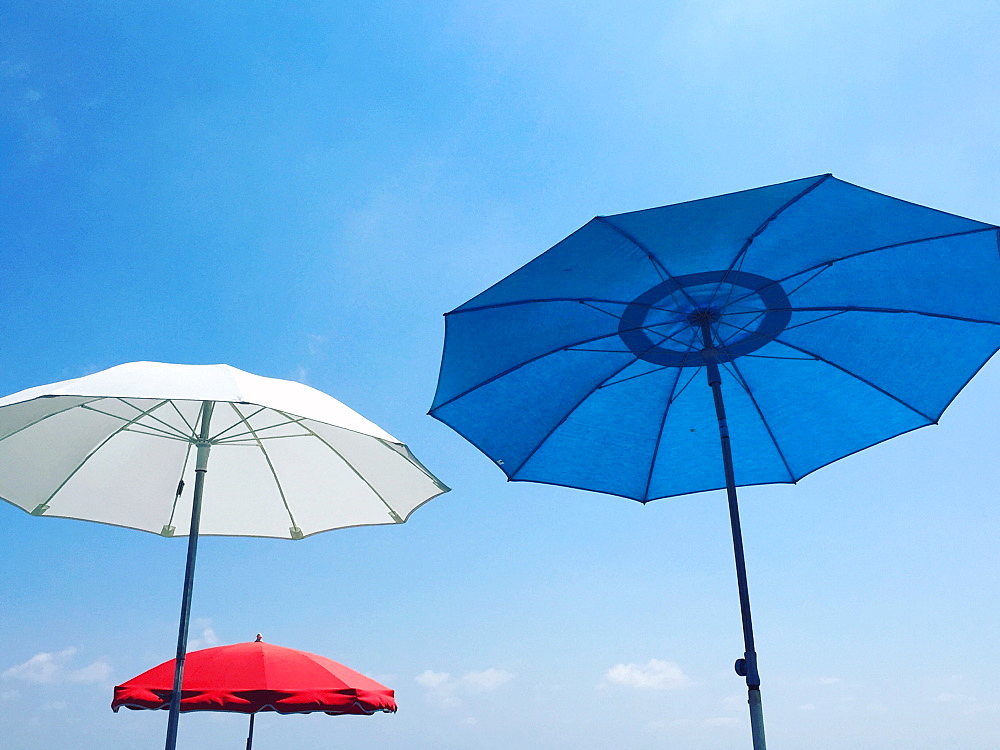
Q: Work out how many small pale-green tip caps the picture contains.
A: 5